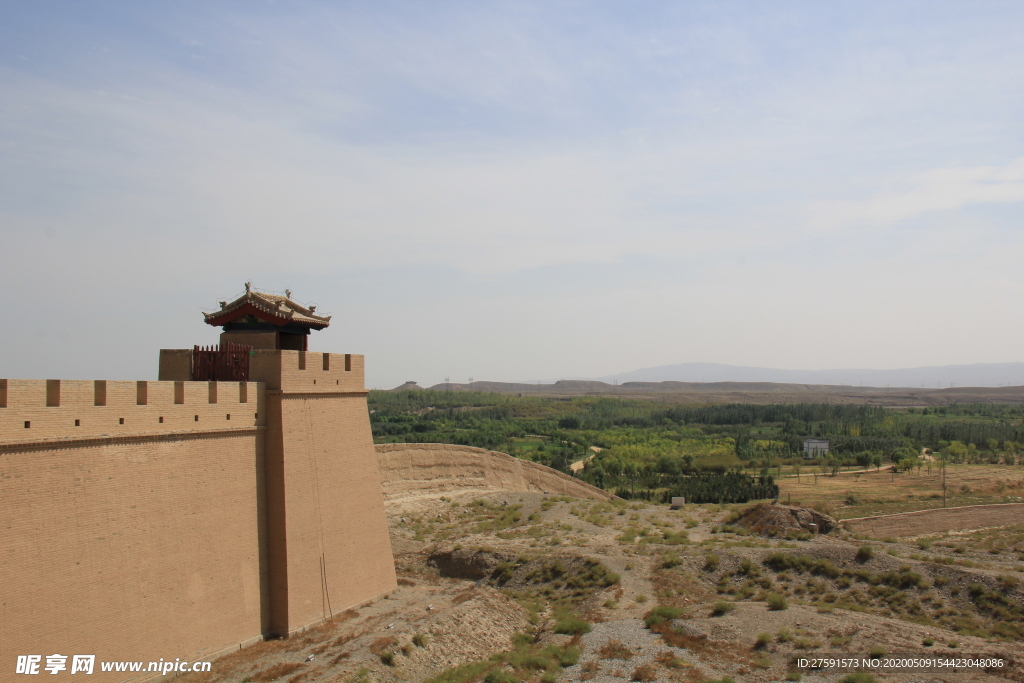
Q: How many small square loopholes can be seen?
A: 9